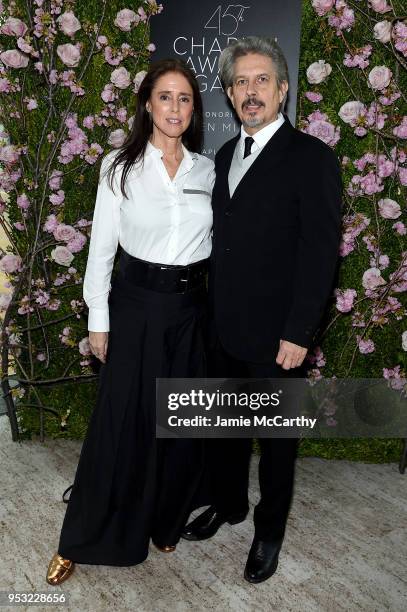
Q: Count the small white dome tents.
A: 0